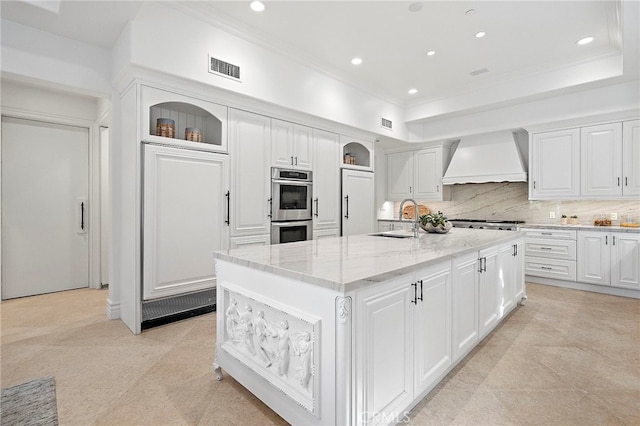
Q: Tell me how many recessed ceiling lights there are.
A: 6